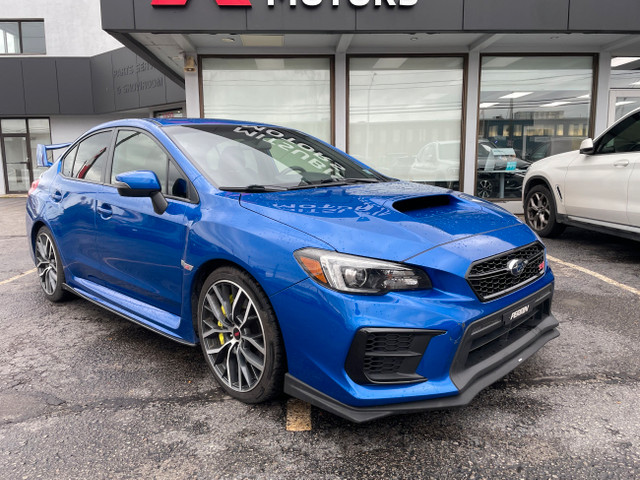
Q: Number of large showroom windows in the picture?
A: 3